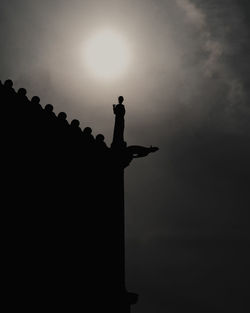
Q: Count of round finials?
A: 8